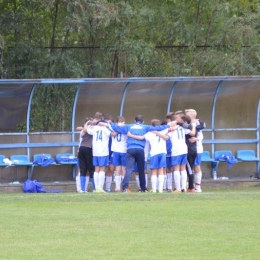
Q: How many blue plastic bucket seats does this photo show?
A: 7